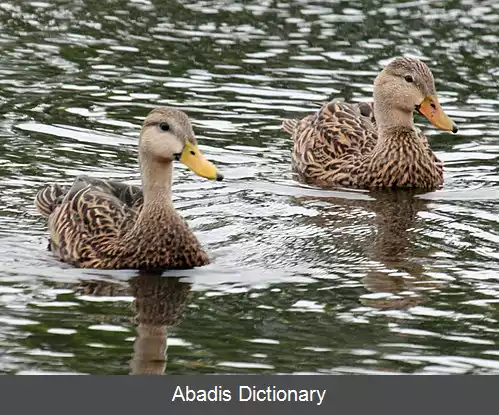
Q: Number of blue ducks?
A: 0